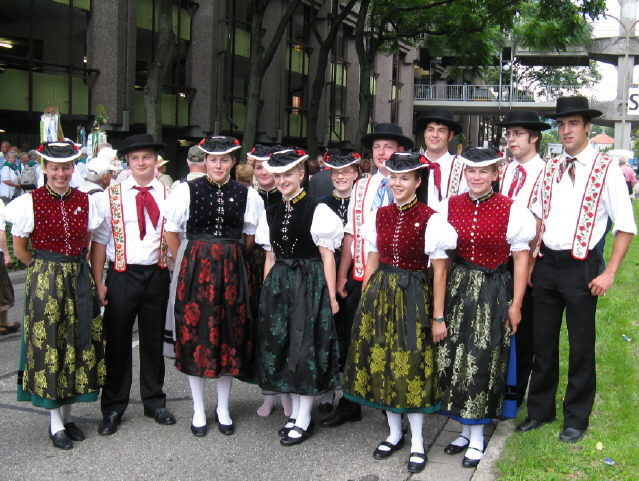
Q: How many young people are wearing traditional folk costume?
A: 12